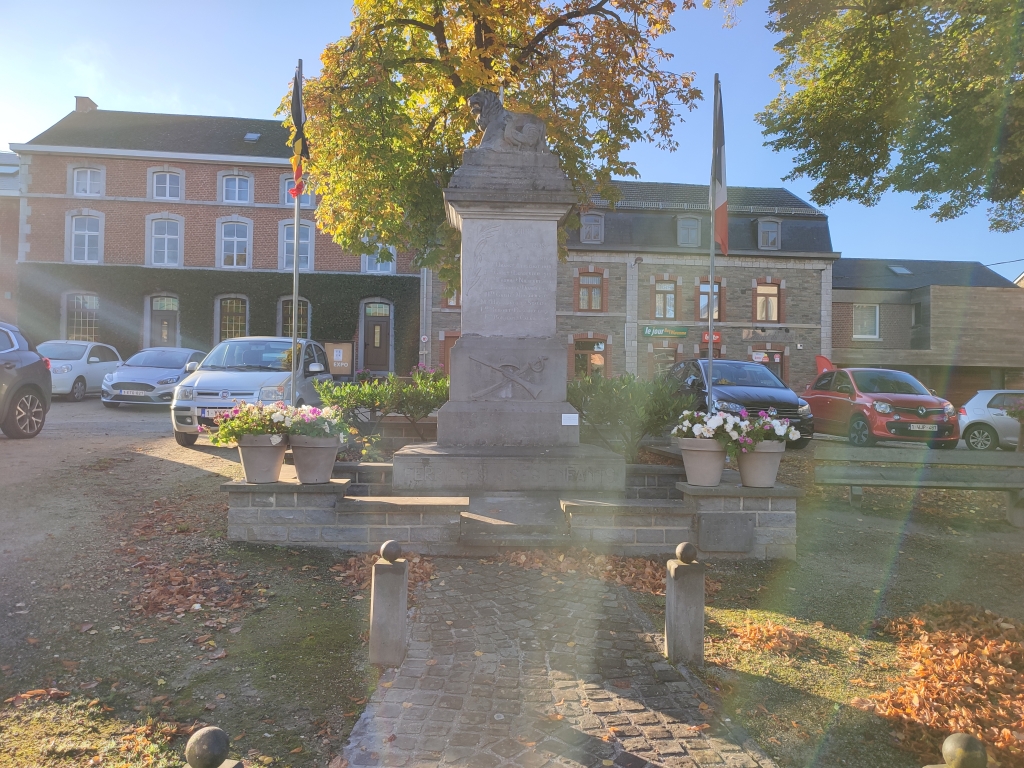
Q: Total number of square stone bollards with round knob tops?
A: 4